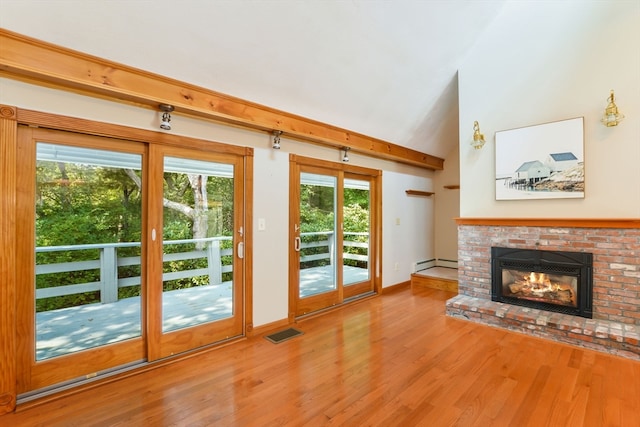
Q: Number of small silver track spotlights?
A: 3